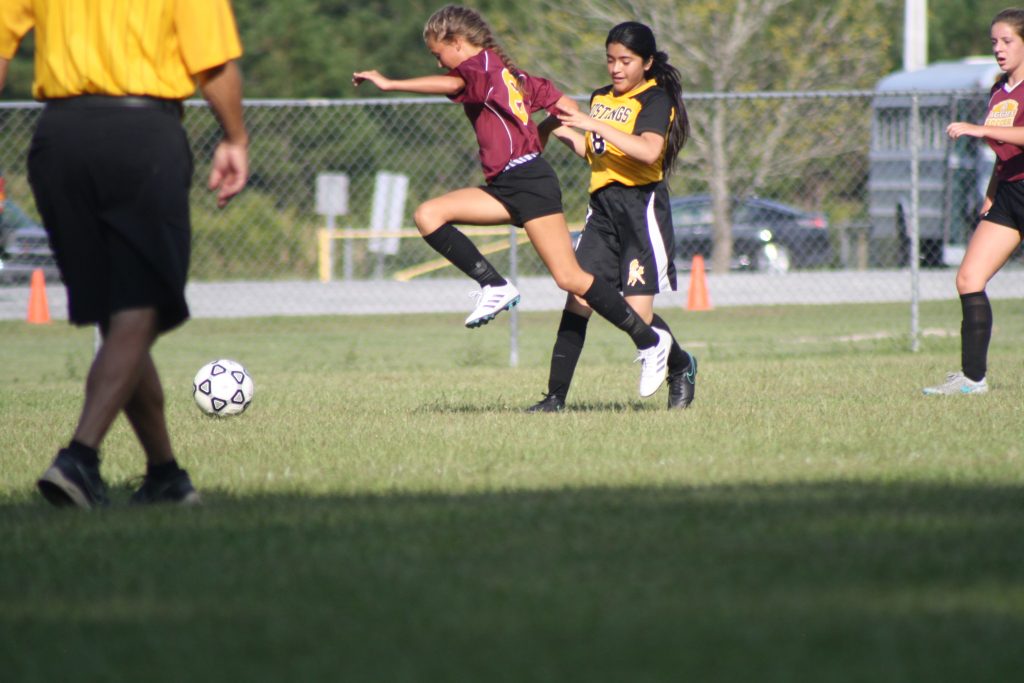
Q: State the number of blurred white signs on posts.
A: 2